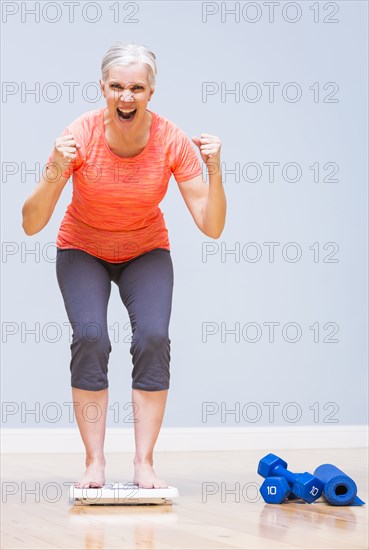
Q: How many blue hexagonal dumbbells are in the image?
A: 2